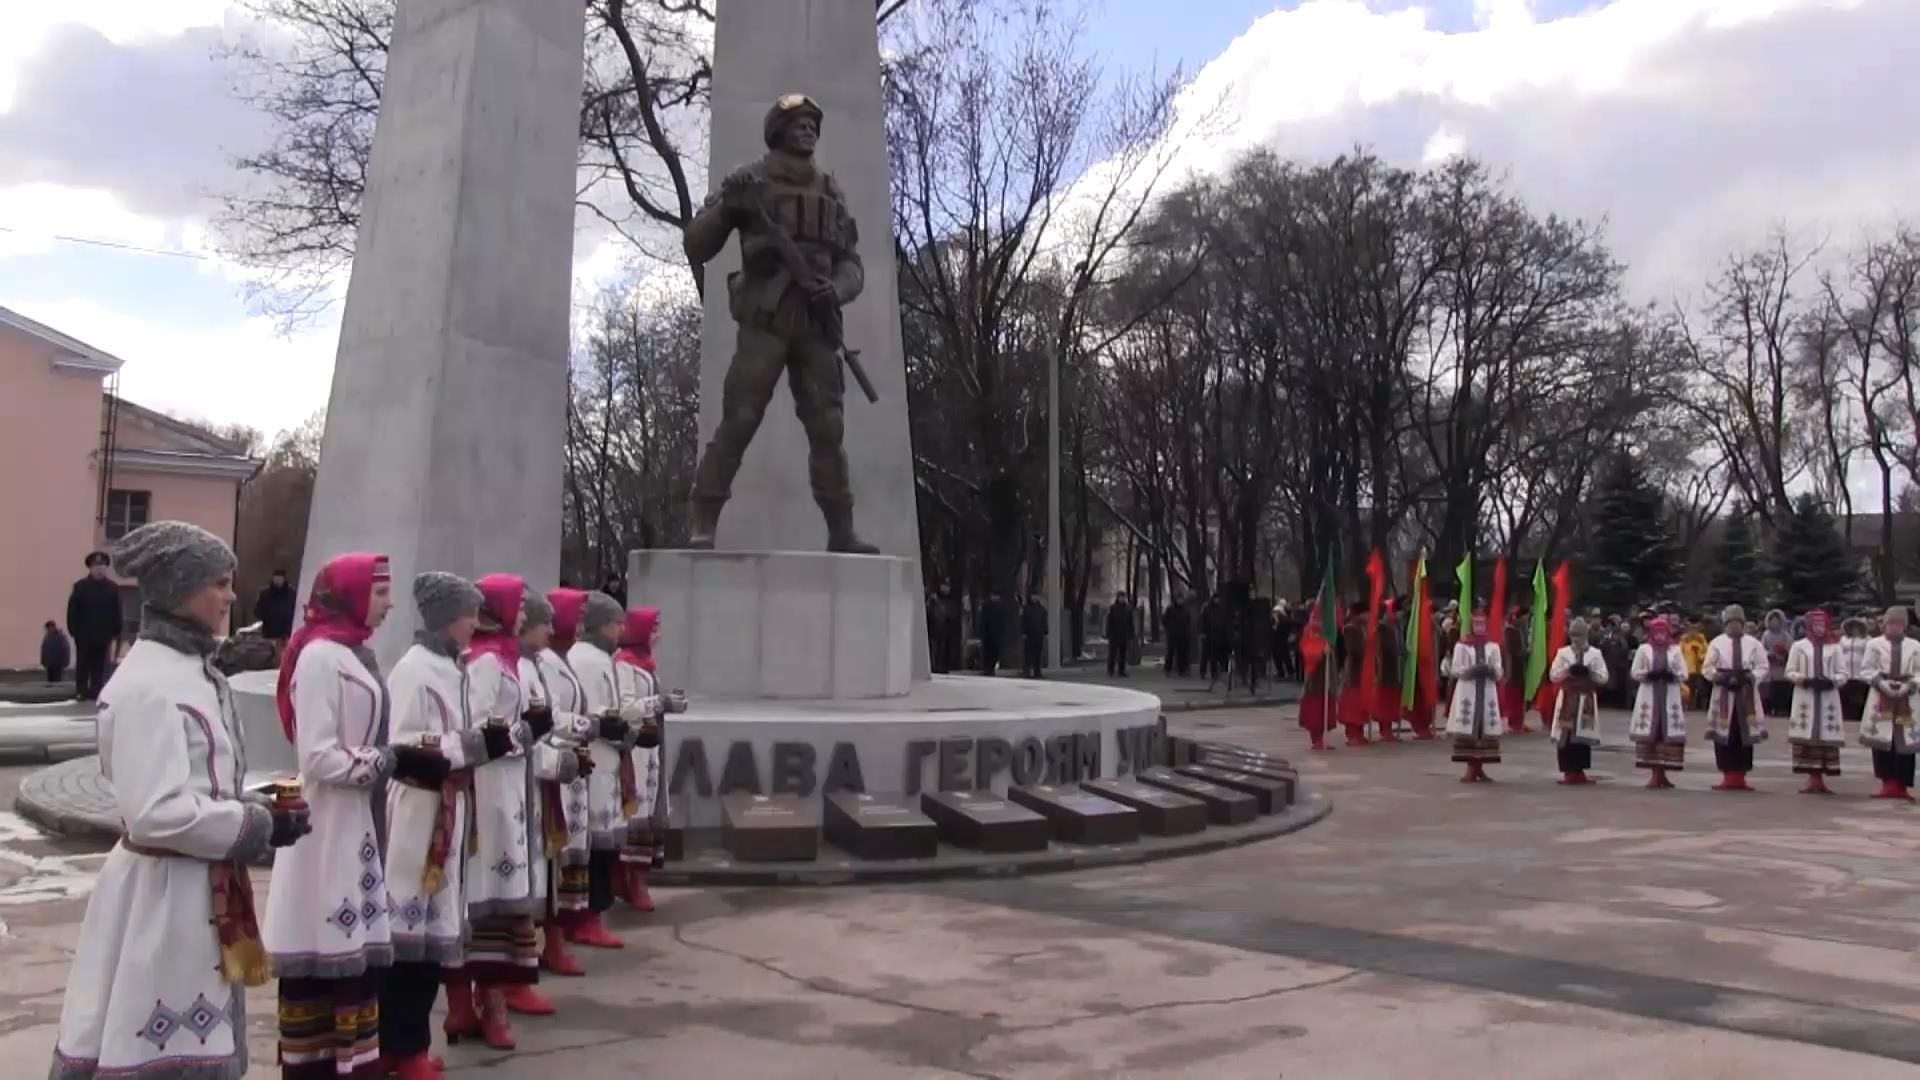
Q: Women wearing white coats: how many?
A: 7